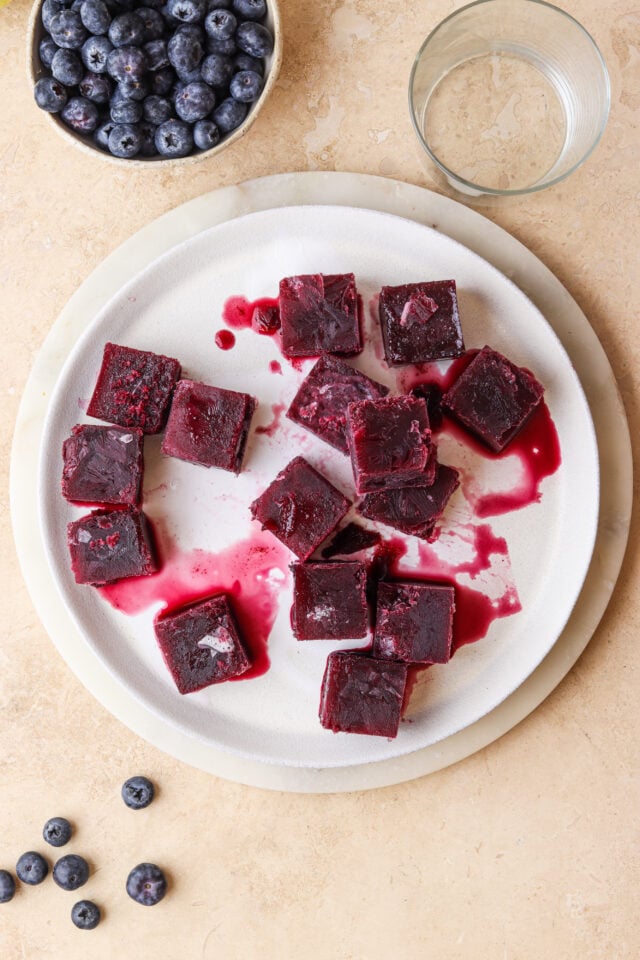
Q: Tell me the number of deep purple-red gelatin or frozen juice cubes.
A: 15